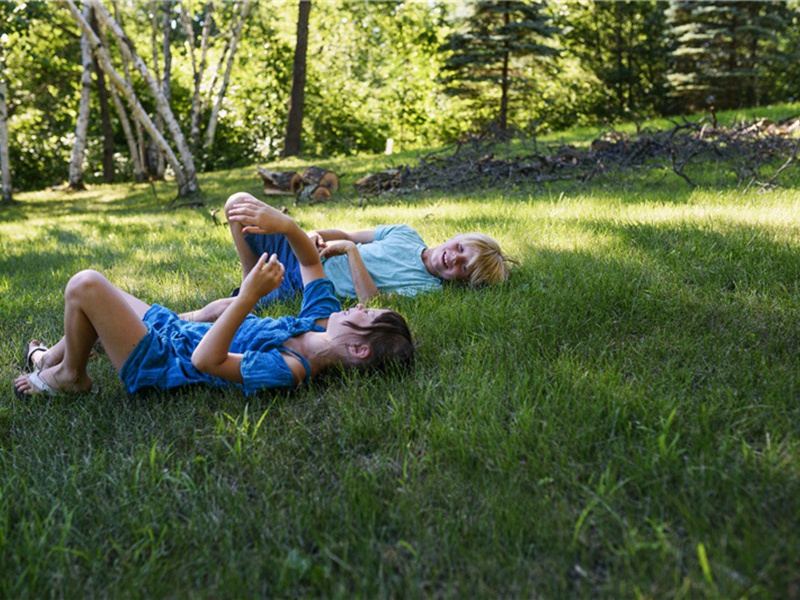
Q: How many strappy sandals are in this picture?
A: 2